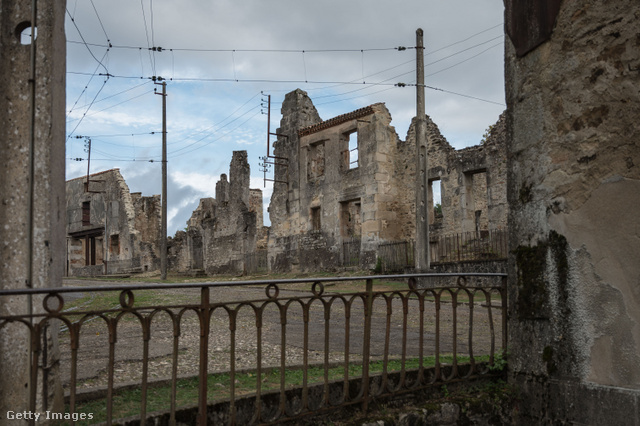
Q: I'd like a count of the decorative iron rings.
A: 6